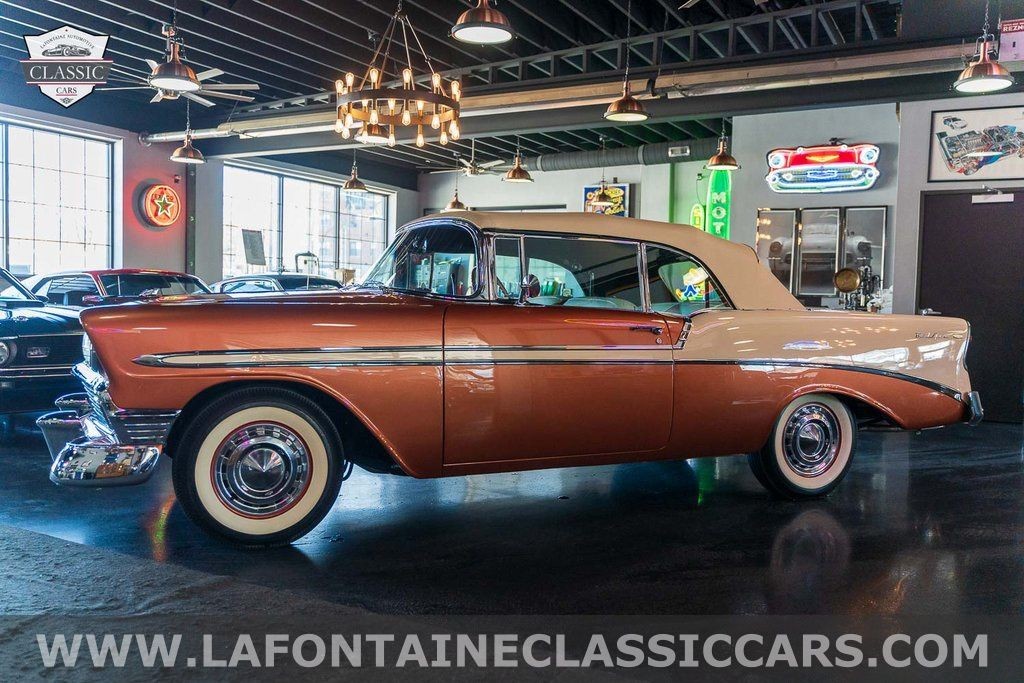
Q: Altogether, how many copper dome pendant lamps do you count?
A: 11